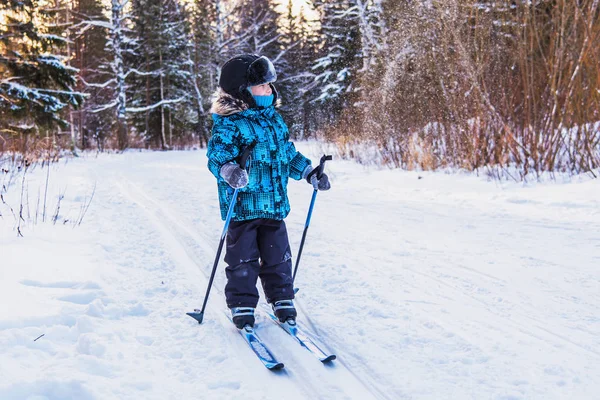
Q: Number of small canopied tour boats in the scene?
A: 0